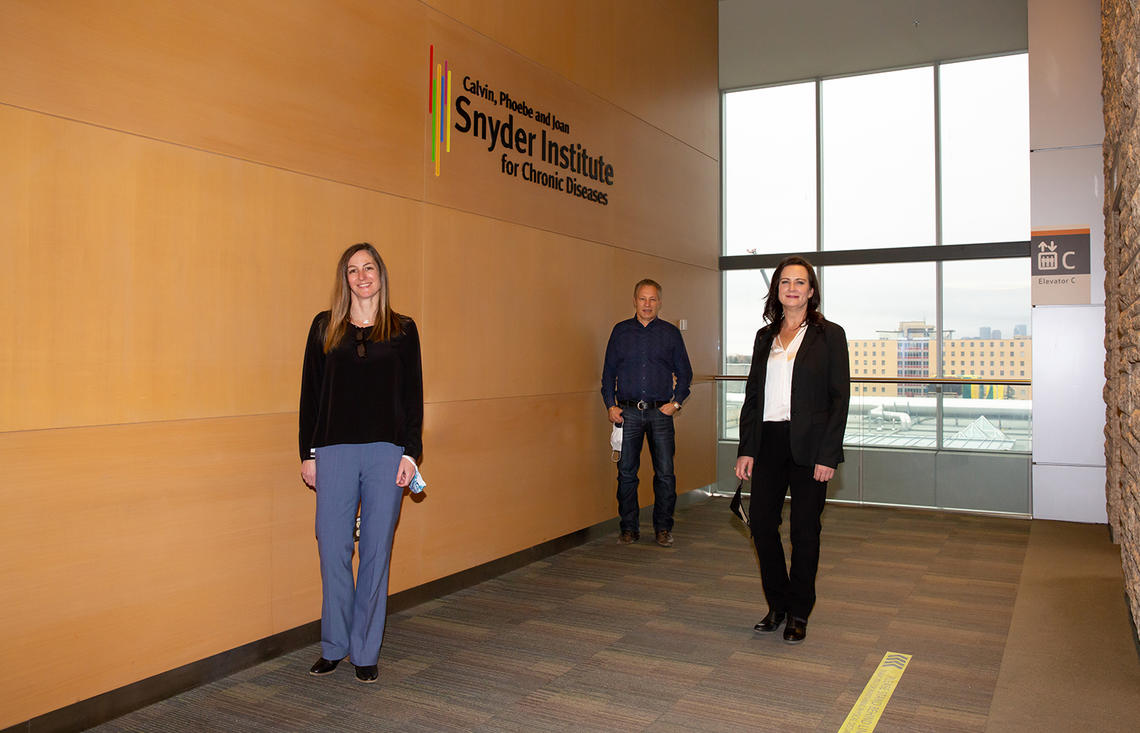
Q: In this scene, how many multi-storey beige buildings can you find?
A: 1